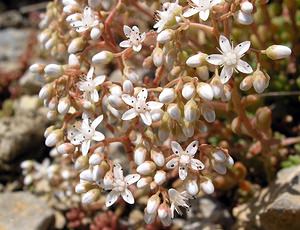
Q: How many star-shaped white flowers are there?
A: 11